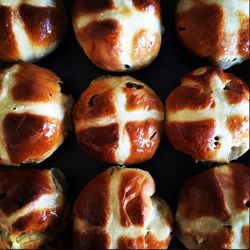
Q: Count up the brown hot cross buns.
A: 9